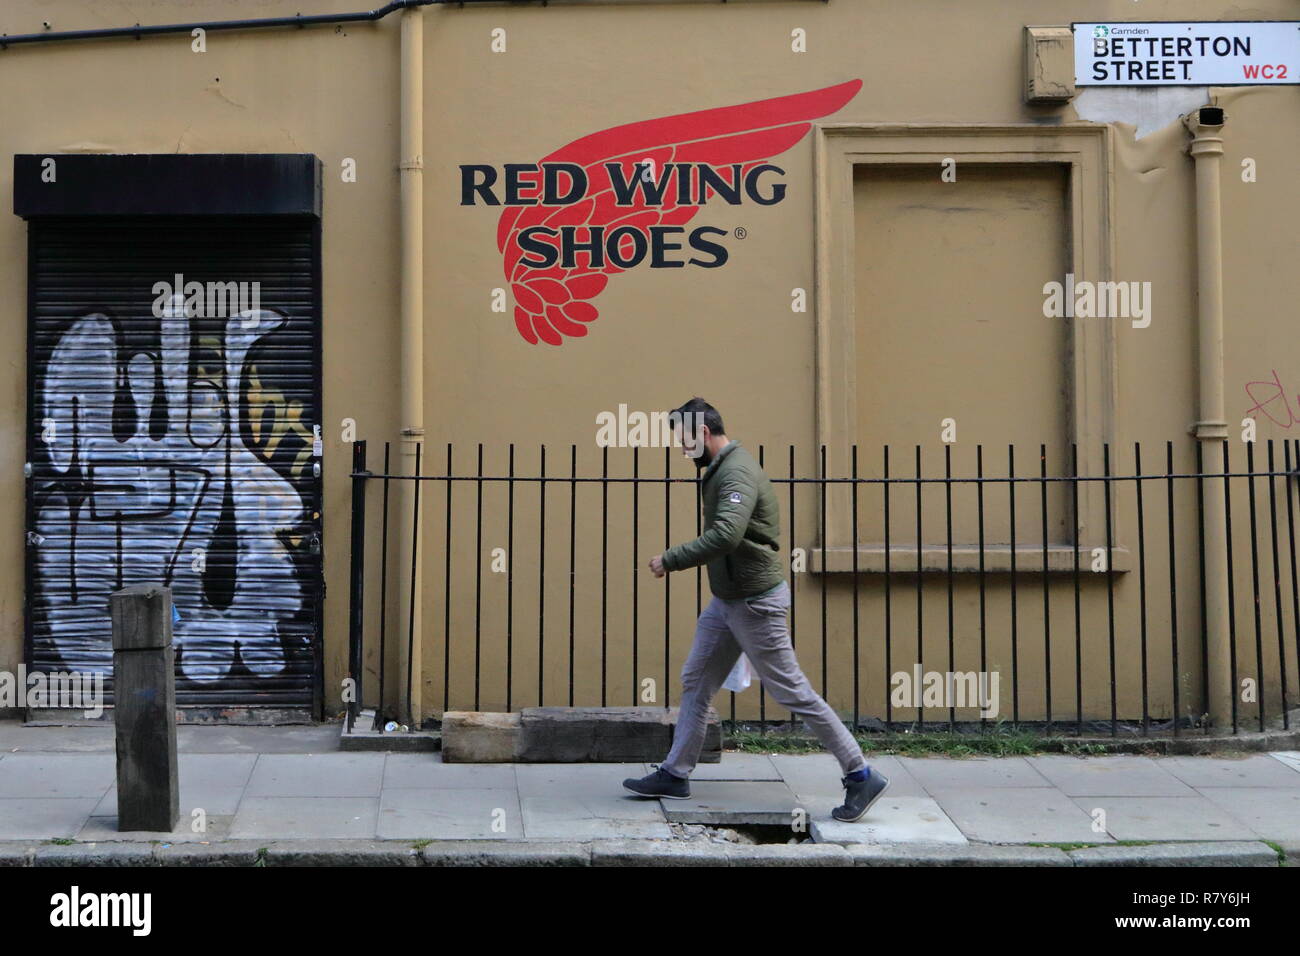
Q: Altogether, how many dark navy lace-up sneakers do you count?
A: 2